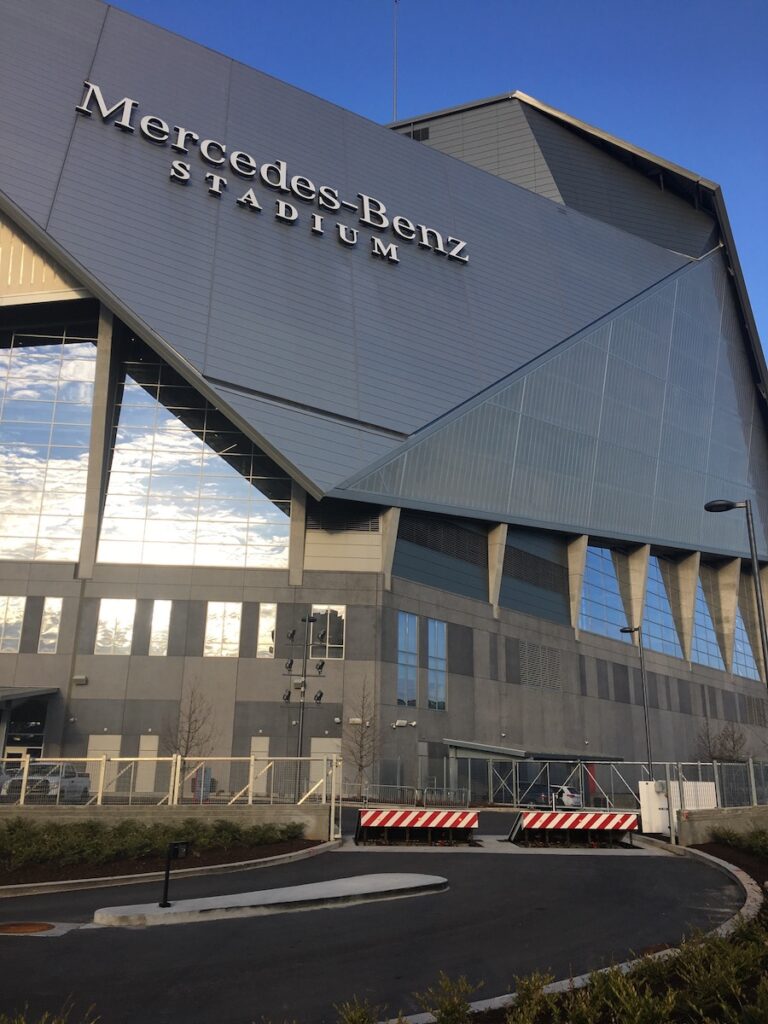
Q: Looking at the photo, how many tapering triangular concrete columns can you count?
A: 7